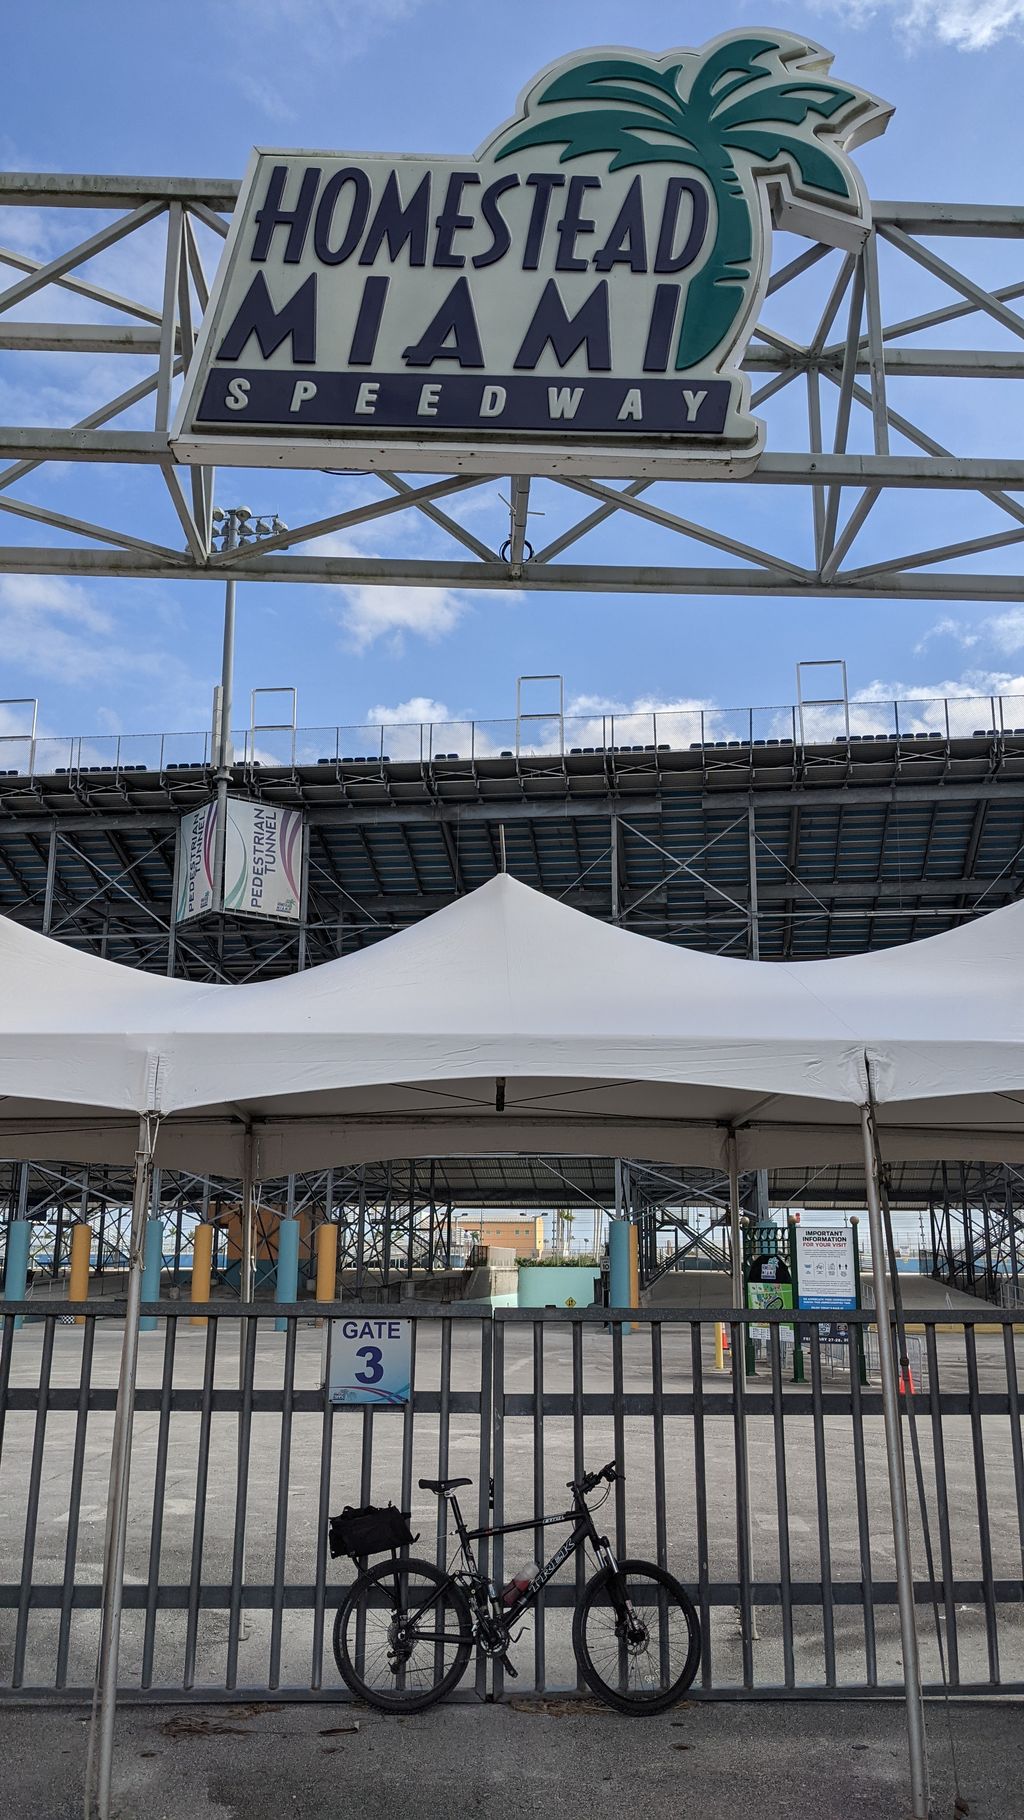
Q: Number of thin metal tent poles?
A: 4